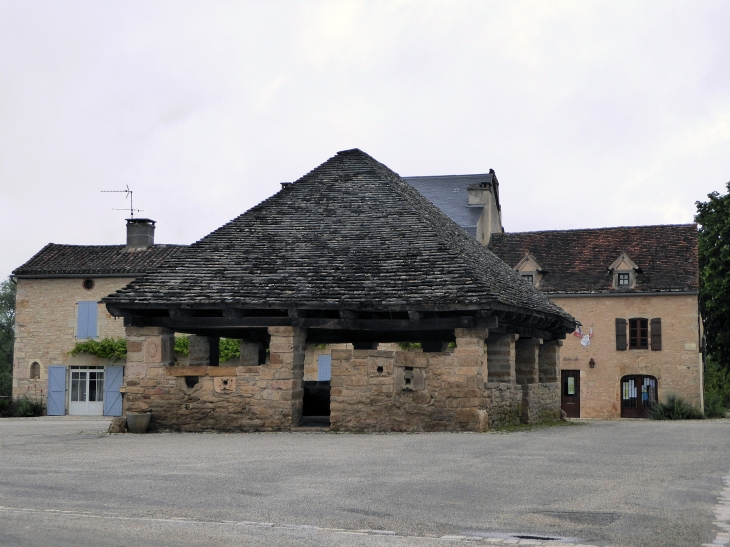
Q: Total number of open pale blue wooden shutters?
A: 2